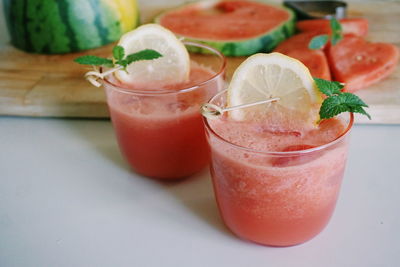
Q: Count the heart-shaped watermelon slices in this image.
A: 1